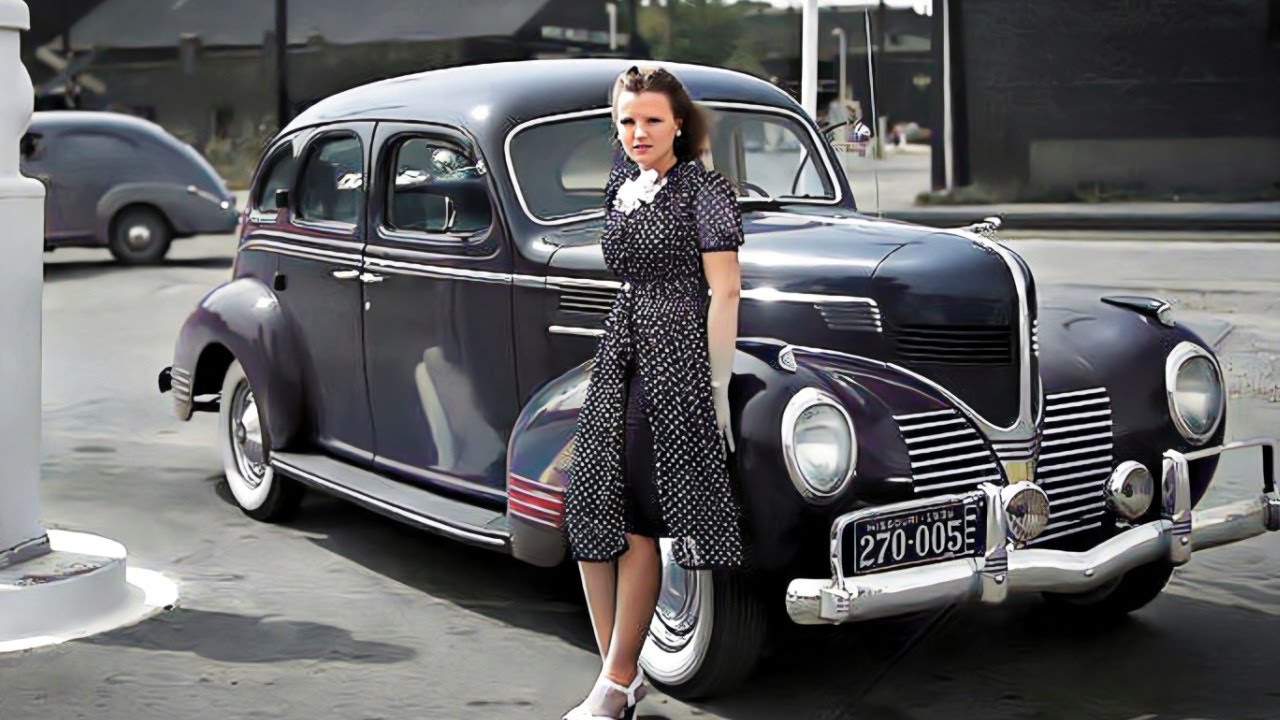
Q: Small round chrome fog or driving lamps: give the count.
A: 2